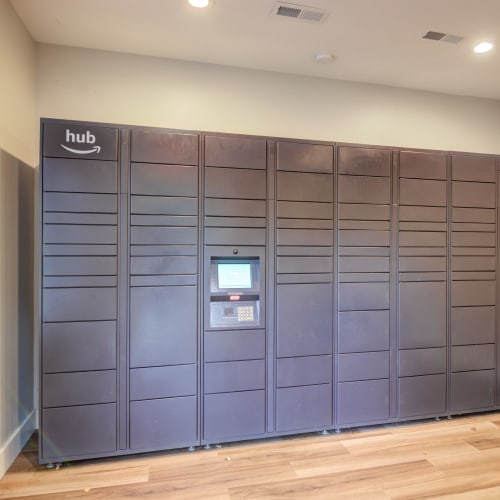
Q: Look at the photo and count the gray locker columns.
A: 7